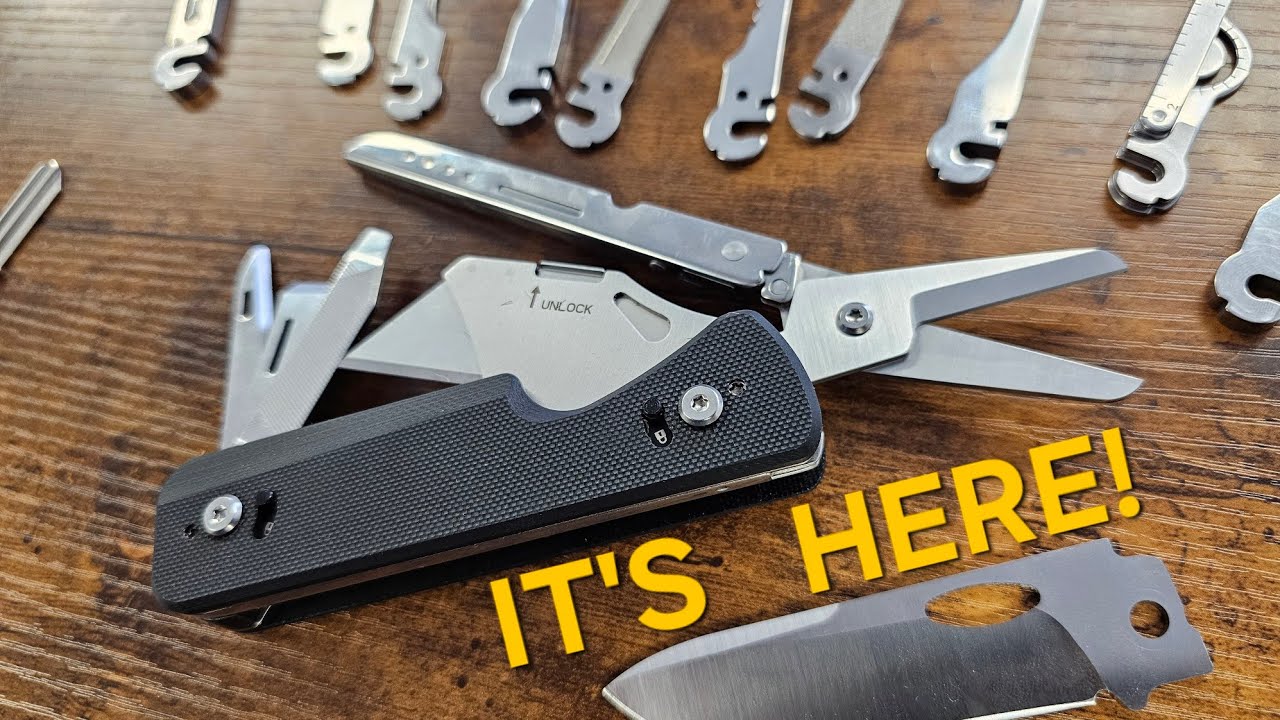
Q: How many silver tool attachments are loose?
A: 12